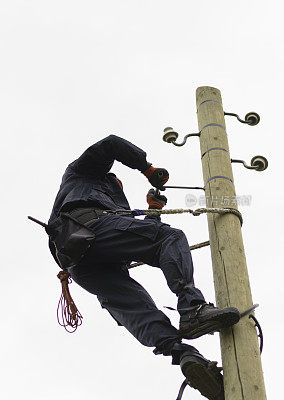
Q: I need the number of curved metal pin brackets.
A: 3